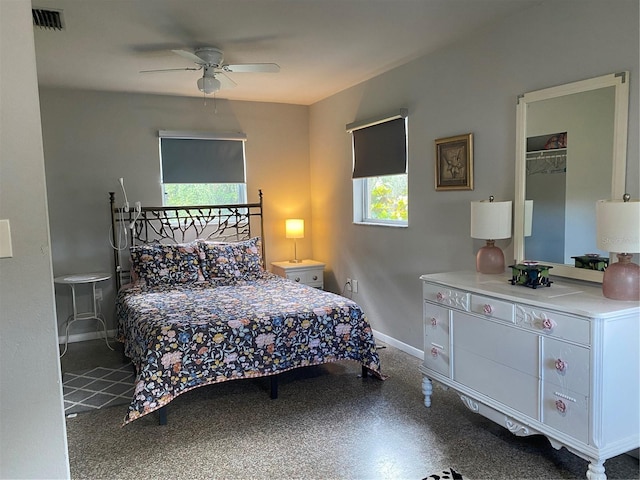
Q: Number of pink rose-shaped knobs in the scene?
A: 7